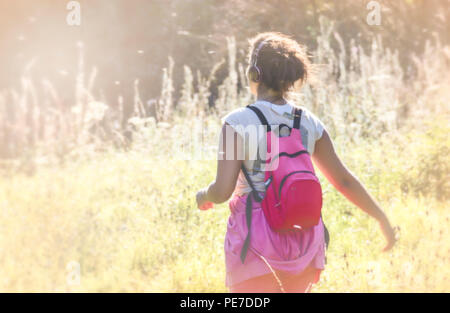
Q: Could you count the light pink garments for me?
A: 1